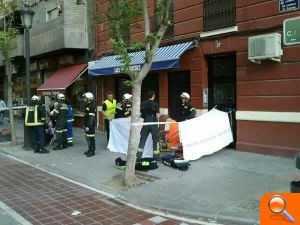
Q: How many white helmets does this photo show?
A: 5